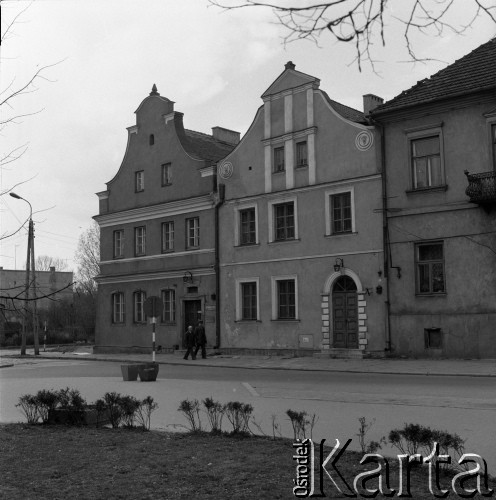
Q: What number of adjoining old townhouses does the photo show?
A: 3